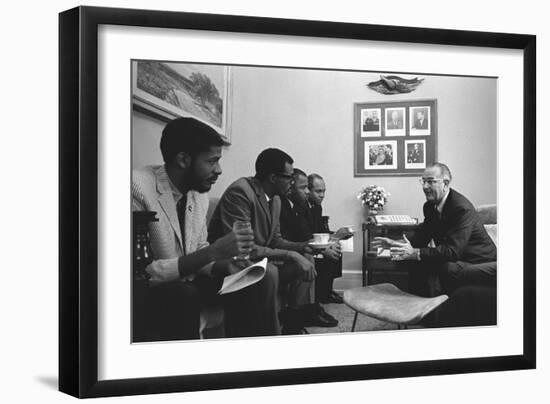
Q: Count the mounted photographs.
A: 5